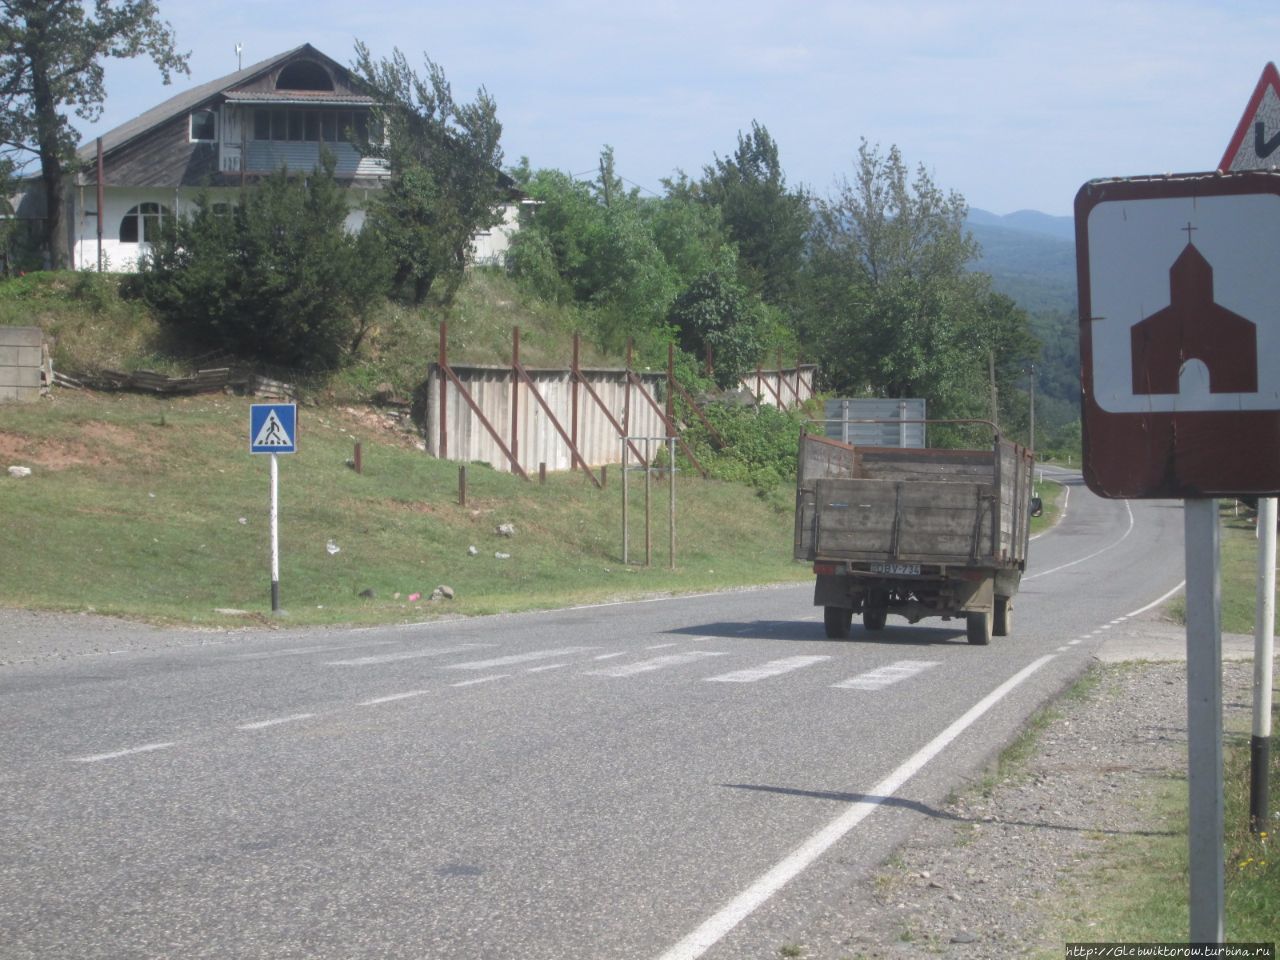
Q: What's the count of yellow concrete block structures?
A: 0